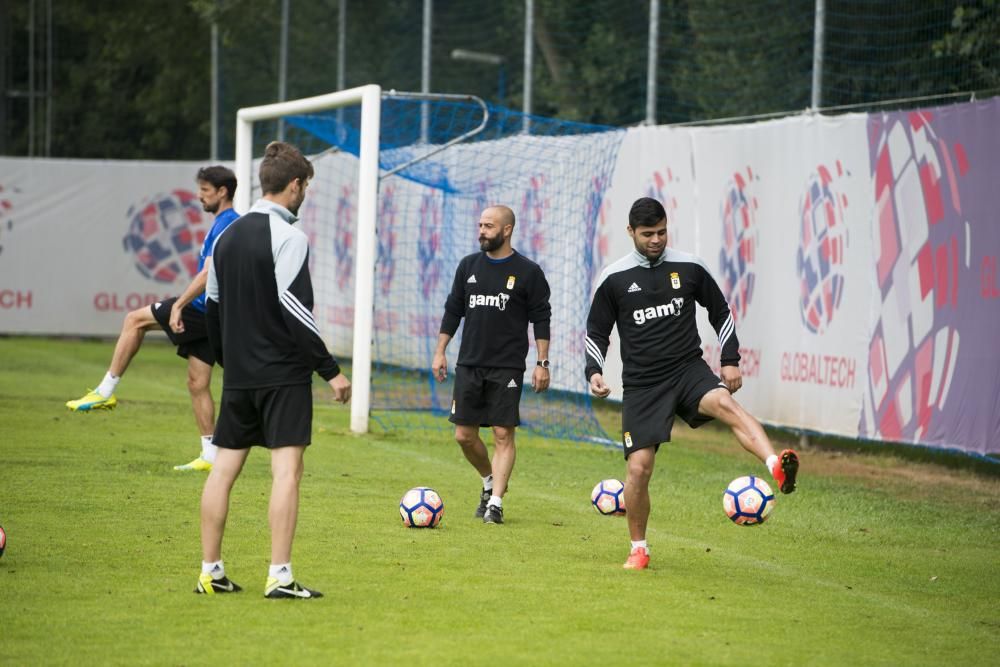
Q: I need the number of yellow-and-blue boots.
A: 2